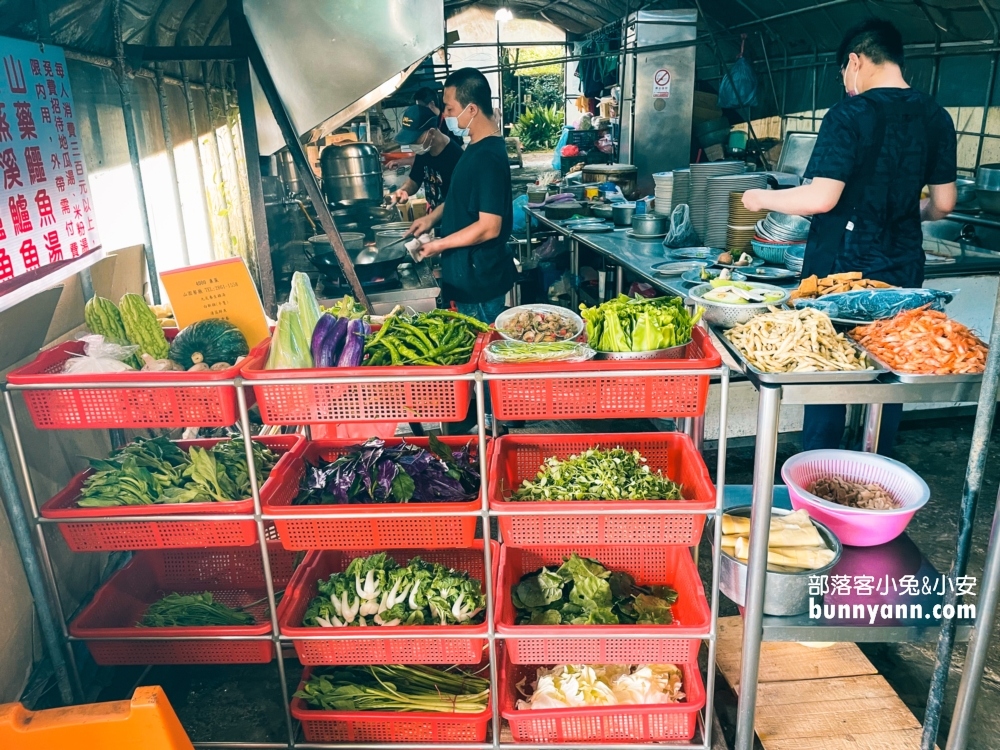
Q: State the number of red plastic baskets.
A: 11